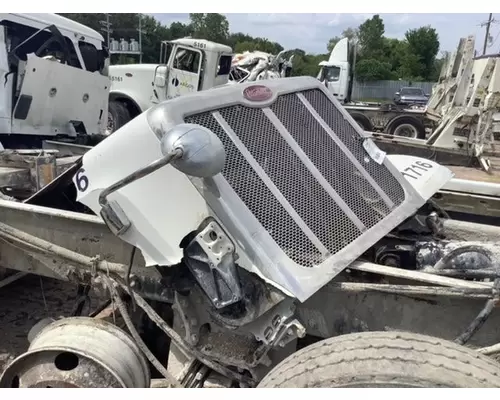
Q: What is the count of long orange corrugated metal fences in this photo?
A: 0